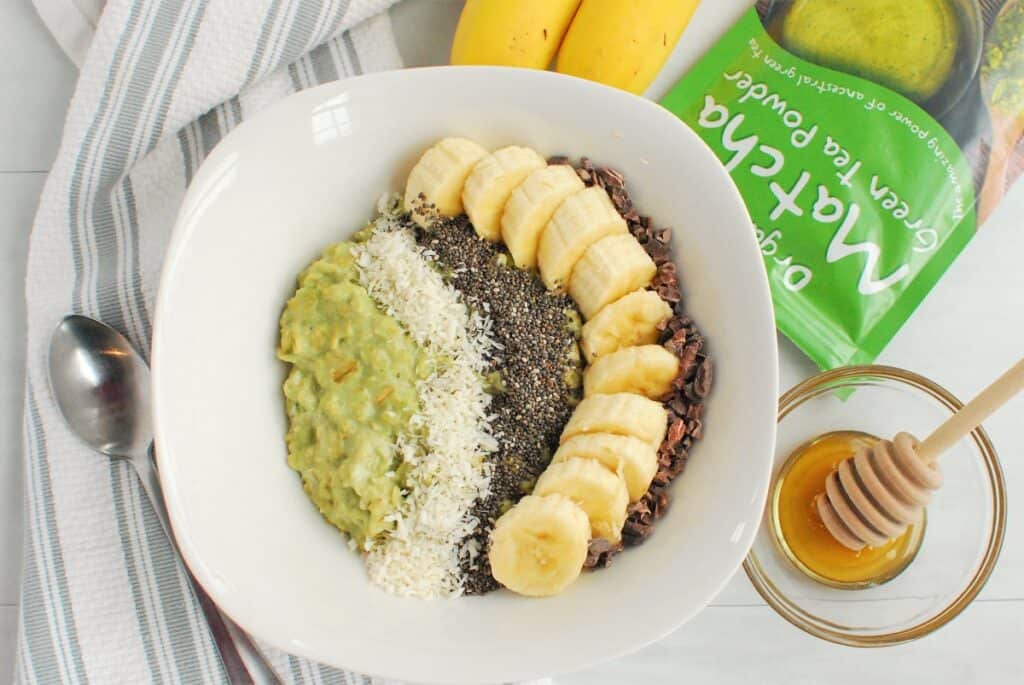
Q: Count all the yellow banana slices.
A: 11